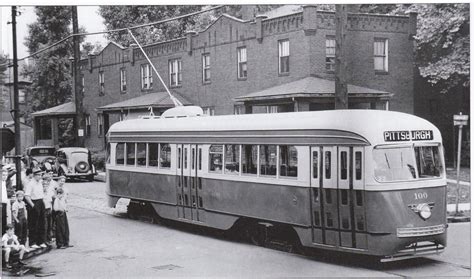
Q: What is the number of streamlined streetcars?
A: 1